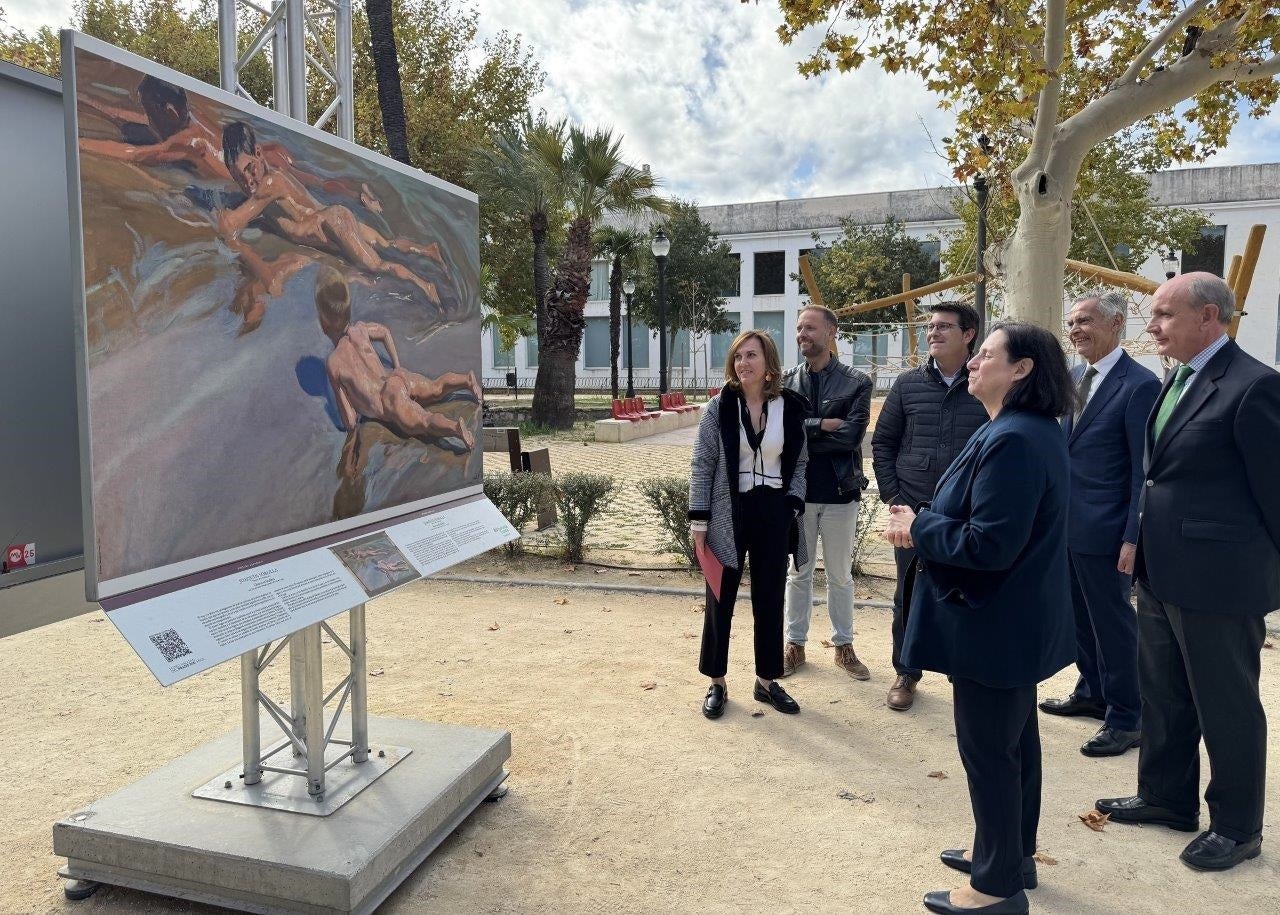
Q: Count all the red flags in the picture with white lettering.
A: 0